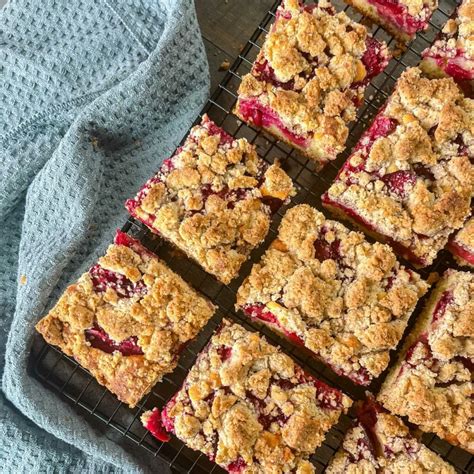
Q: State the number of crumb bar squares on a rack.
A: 11